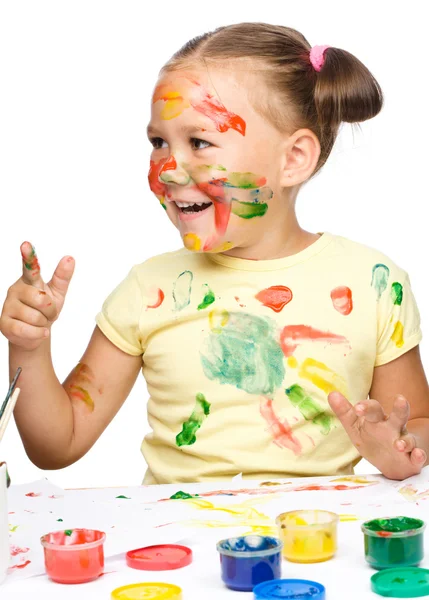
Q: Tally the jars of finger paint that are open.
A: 4